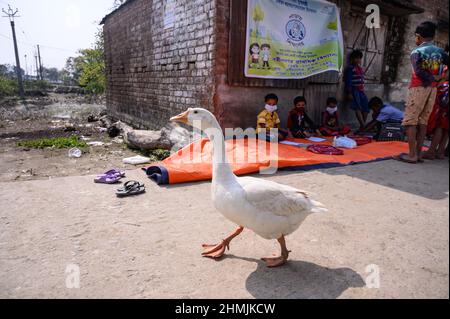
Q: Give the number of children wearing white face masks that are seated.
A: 2